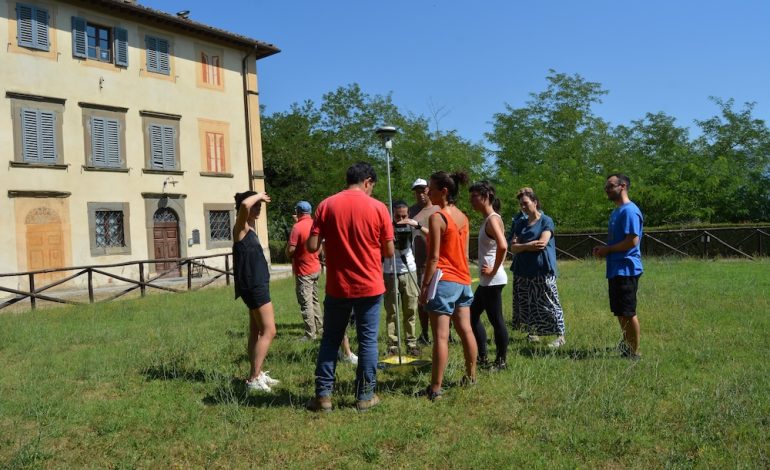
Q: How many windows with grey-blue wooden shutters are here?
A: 6